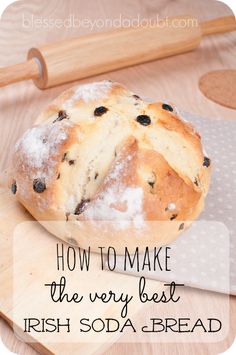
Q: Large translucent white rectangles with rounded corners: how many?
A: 1